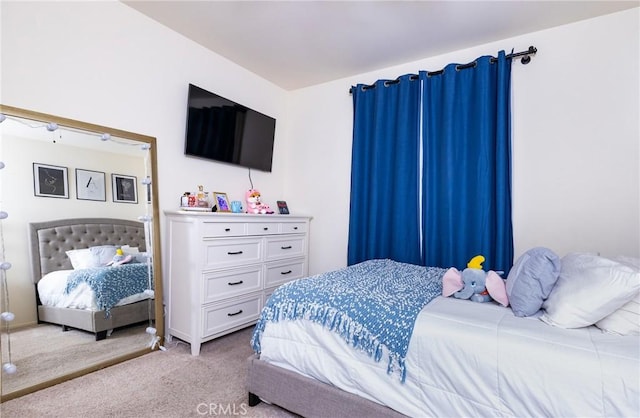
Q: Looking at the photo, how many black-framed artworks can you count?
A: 3